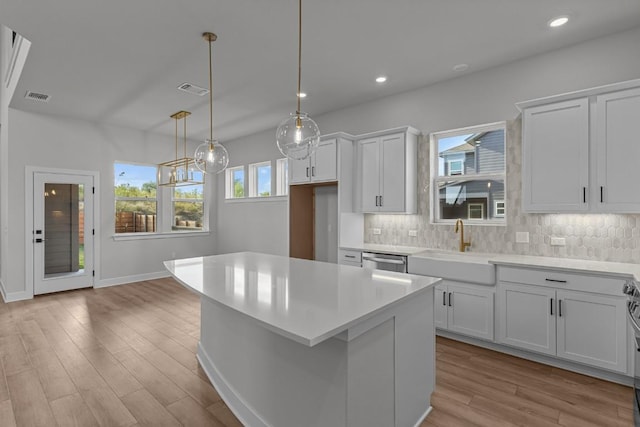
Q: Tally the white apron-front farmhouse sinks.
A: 1